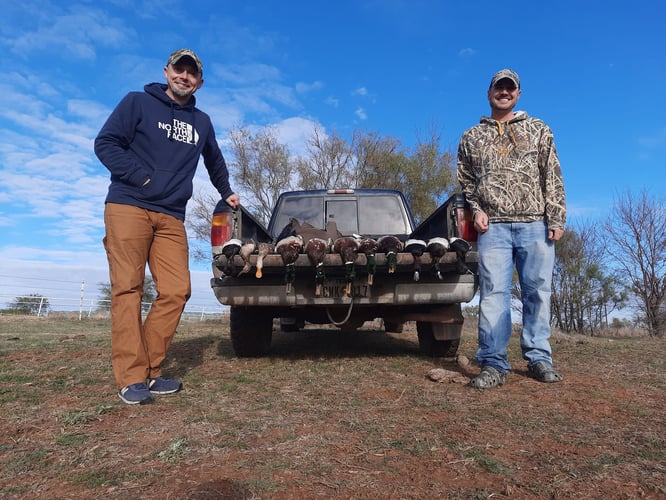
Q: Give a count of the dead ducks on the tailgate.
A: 11